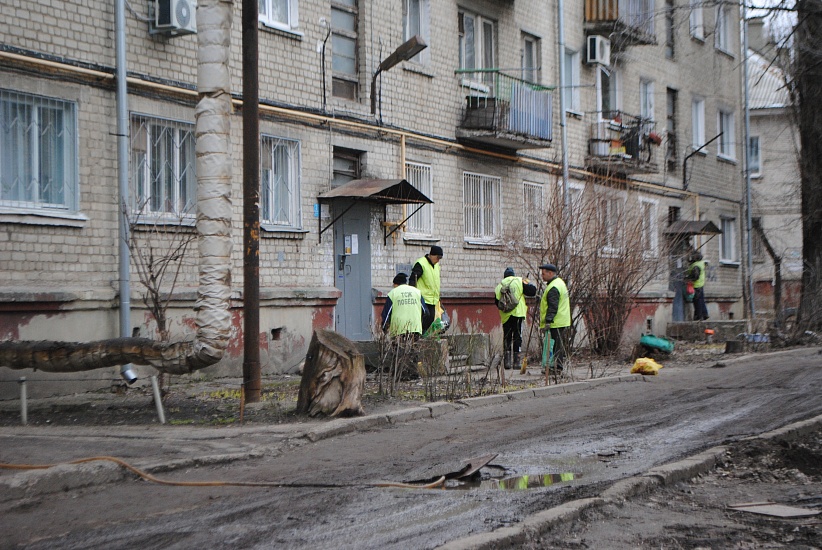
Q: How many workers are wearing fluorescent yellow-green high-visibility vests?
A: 5